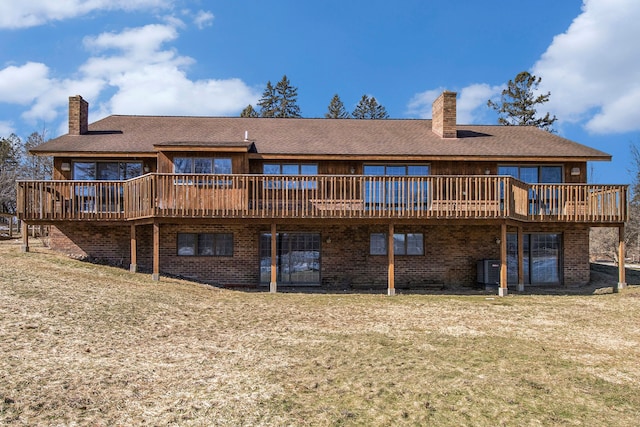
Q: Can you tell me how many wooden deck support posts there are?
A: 8